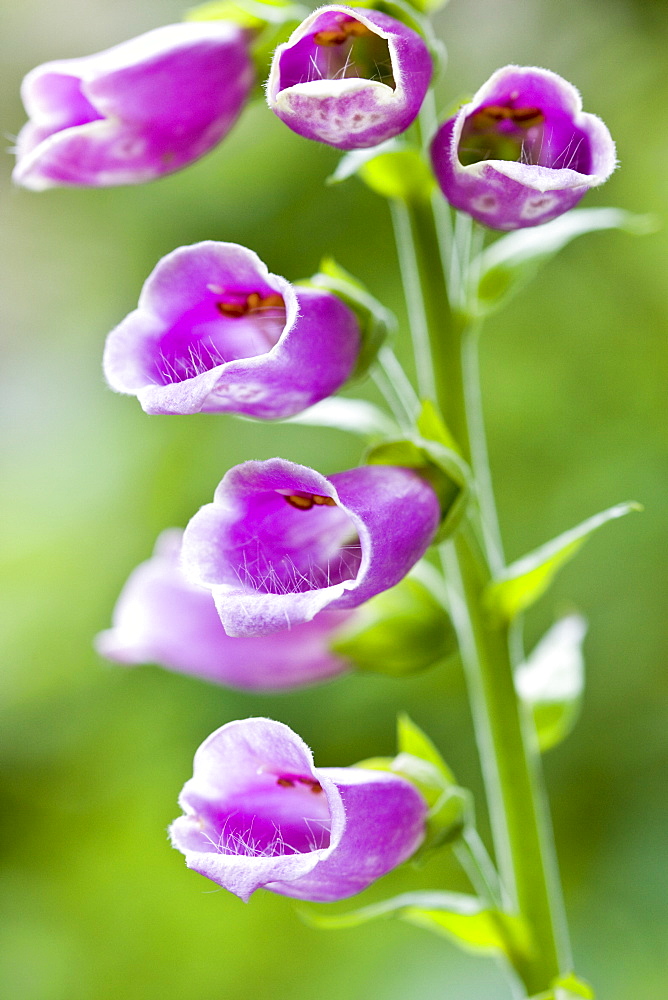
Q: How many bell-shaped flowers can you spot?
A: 7